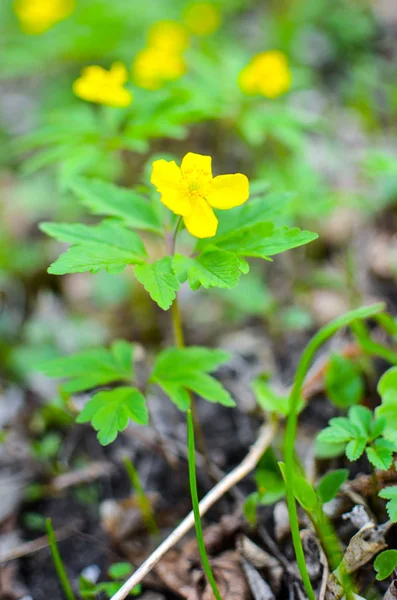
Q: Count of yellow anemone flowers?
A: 7